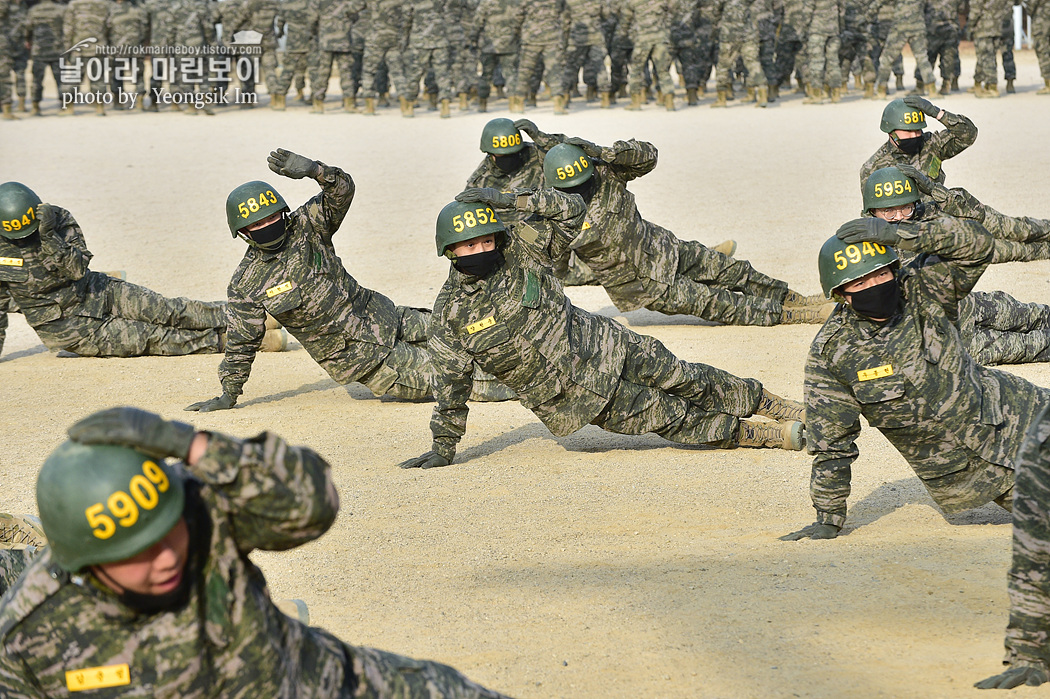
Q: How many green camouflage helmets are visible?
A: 9